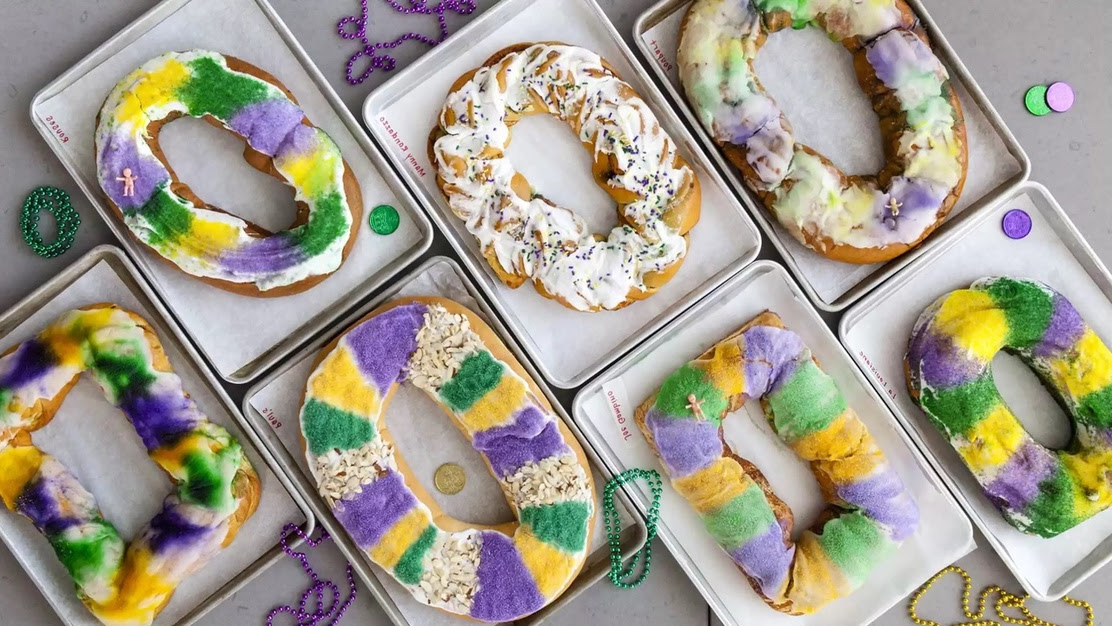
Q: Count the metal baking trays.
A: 7